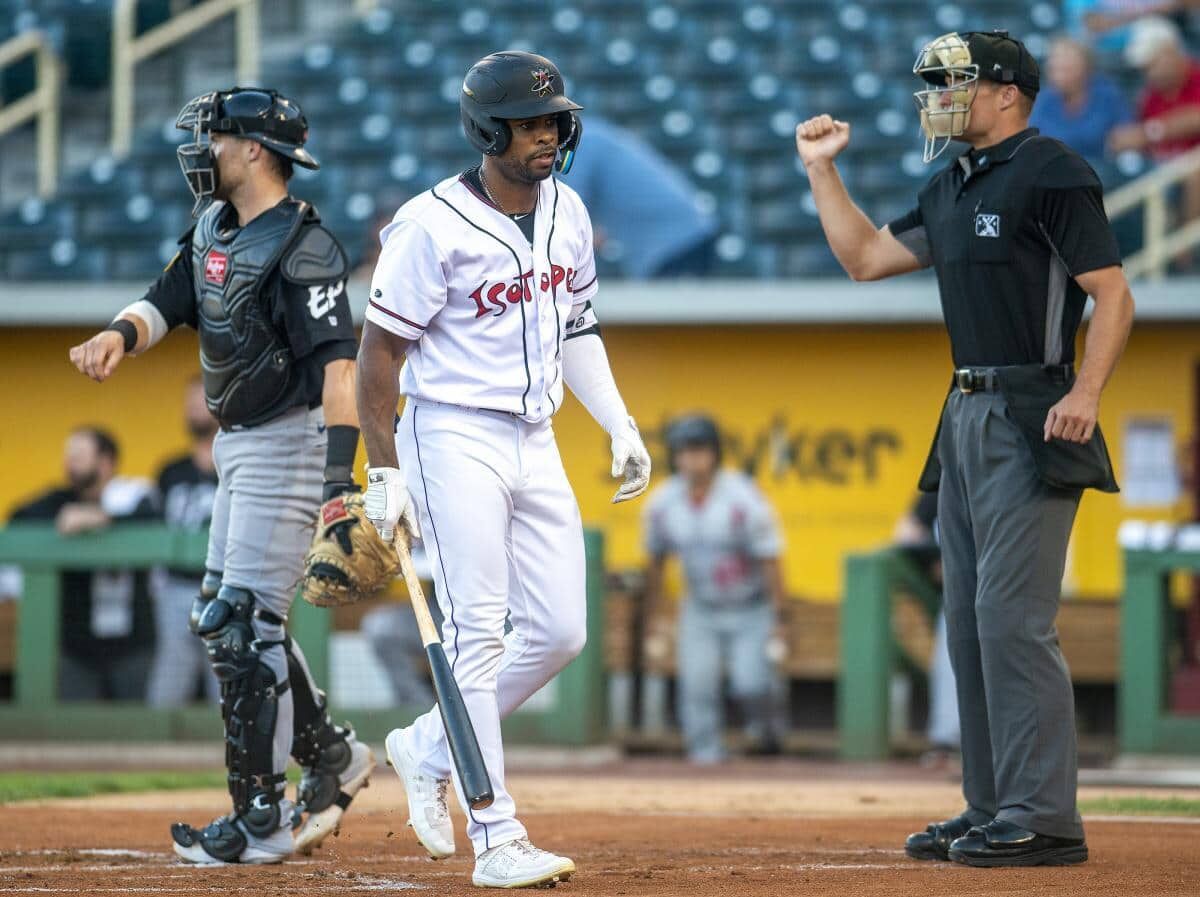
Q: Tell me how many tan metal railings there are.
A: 3